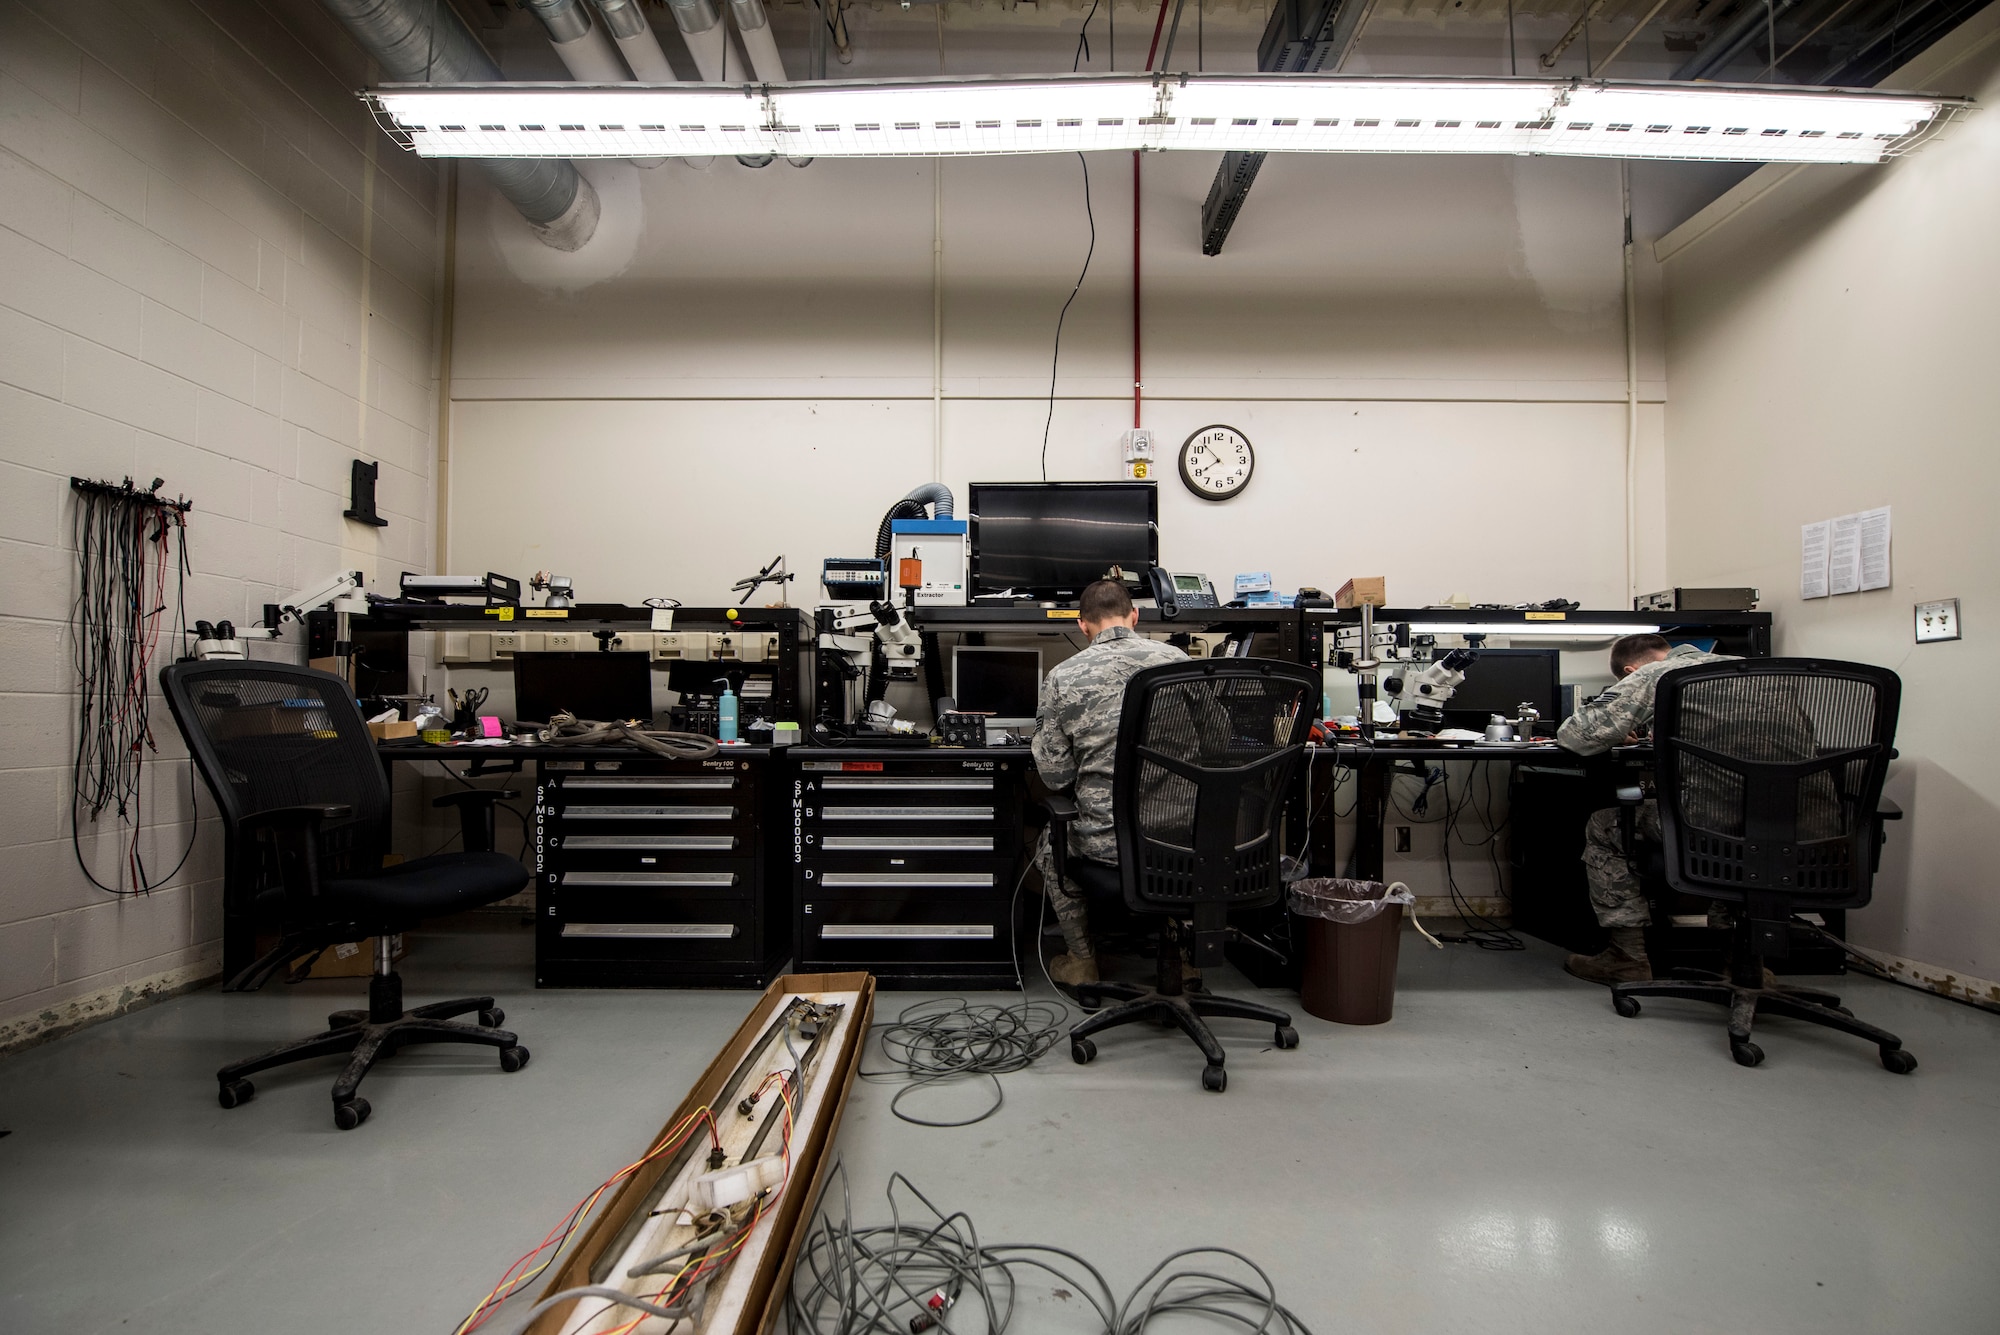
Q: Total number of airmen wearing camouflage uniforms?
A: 2